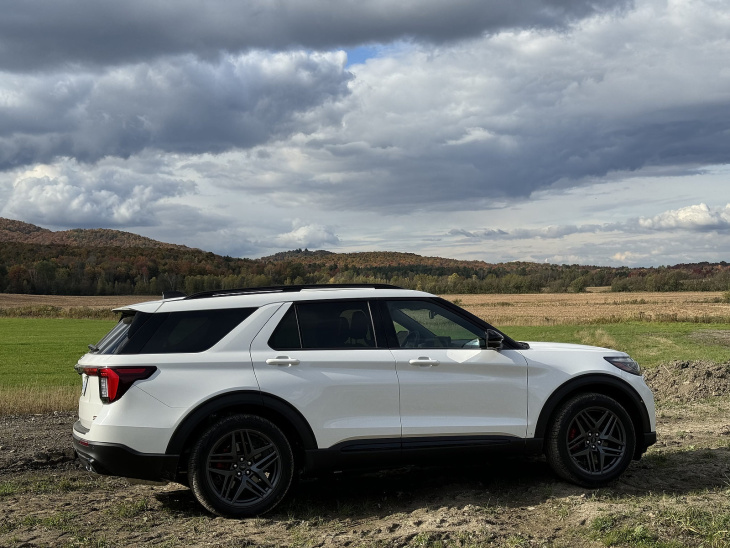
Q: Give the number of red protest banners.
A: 0